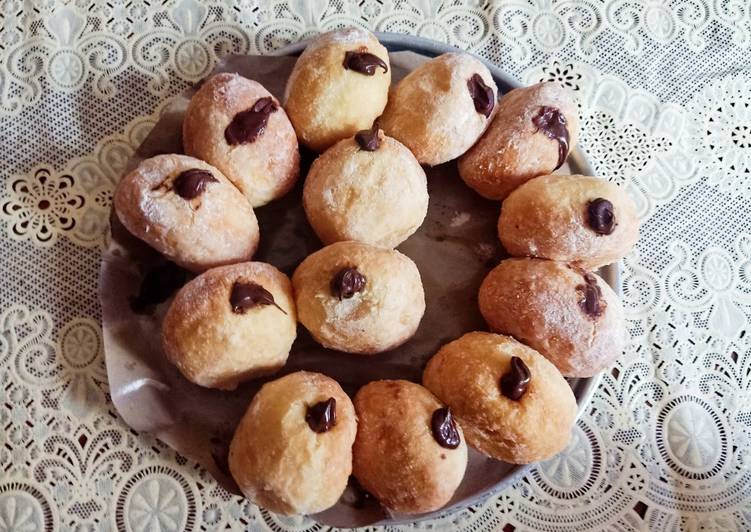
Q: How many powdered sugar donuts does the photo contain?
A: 13